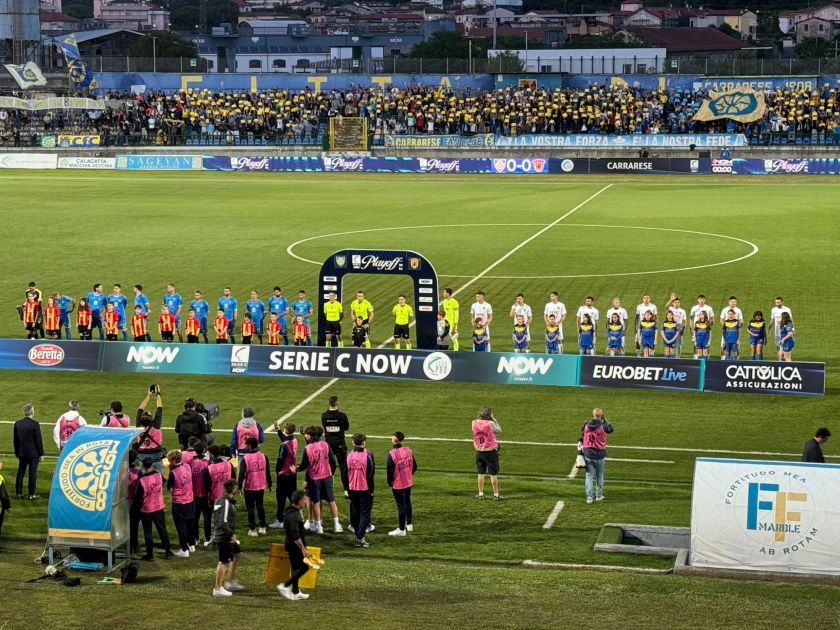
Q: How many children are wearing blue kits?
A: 11